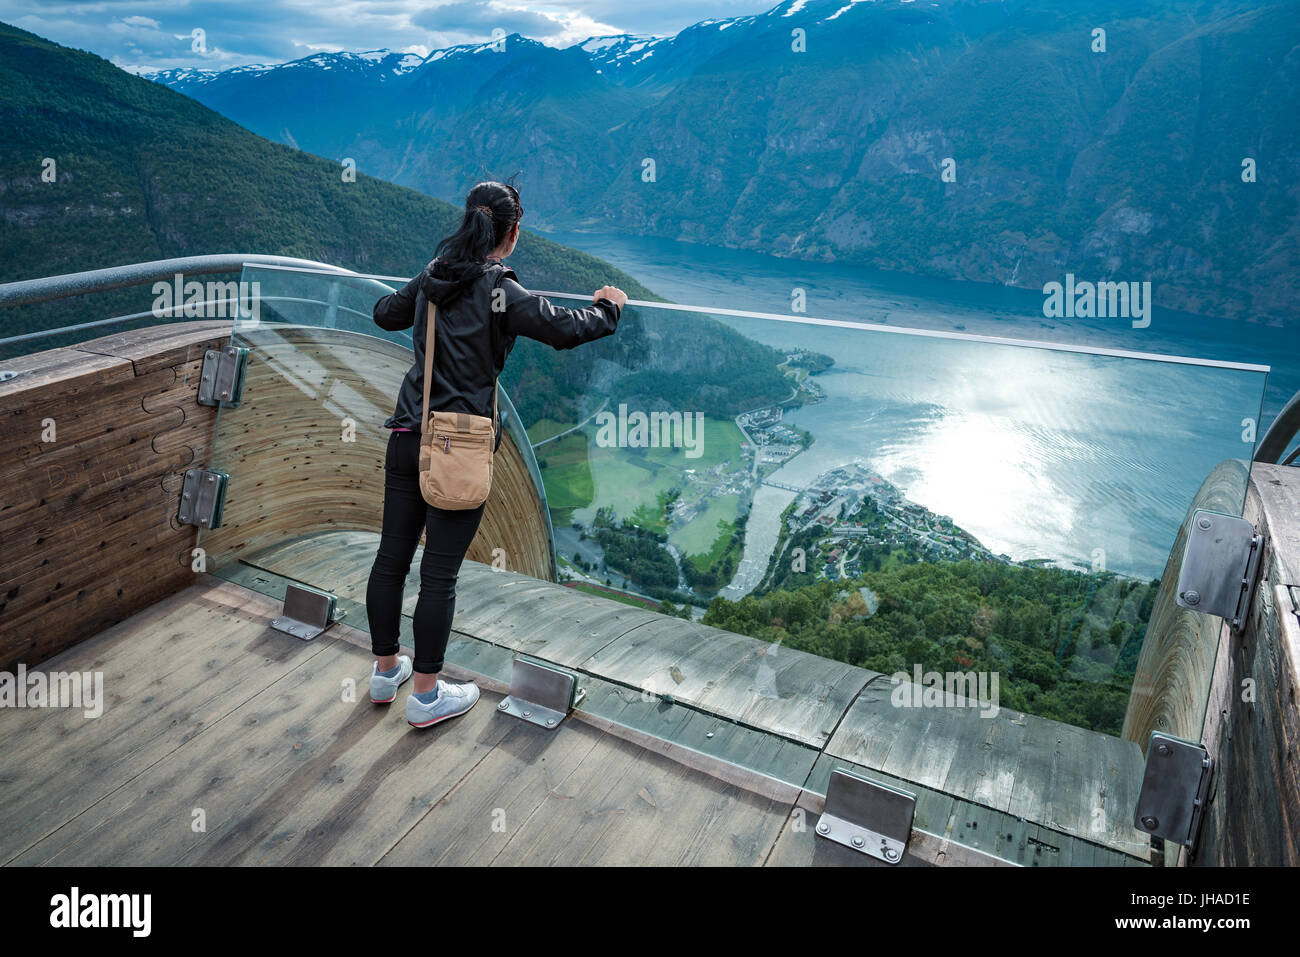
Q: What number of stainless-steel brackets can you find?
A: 7